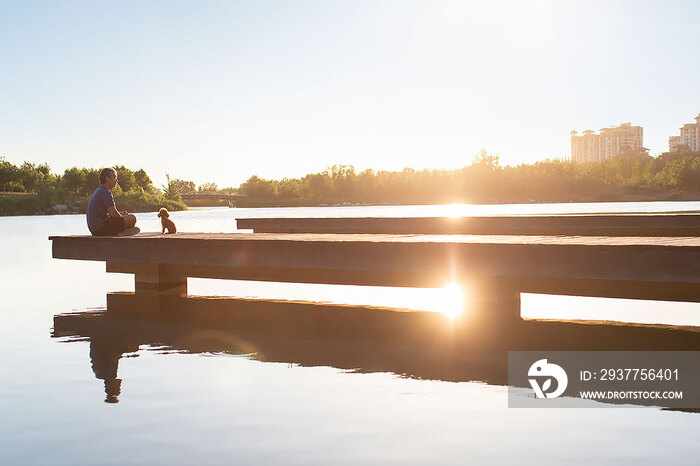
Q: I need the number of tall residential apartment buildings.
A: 2